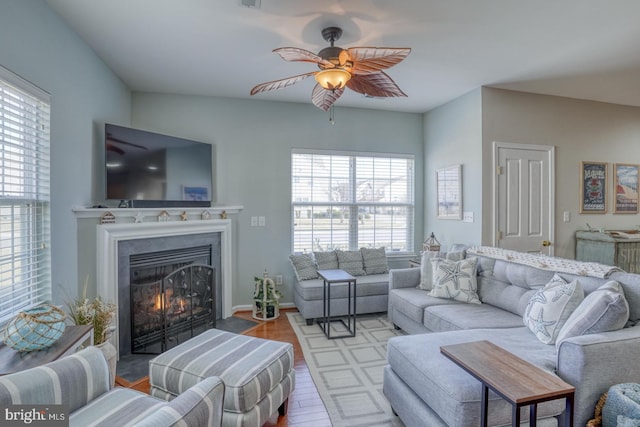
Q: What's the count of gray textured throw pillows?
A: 4